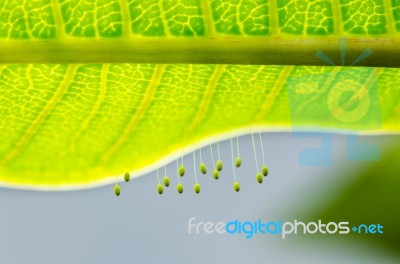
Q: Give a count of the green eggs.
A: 14